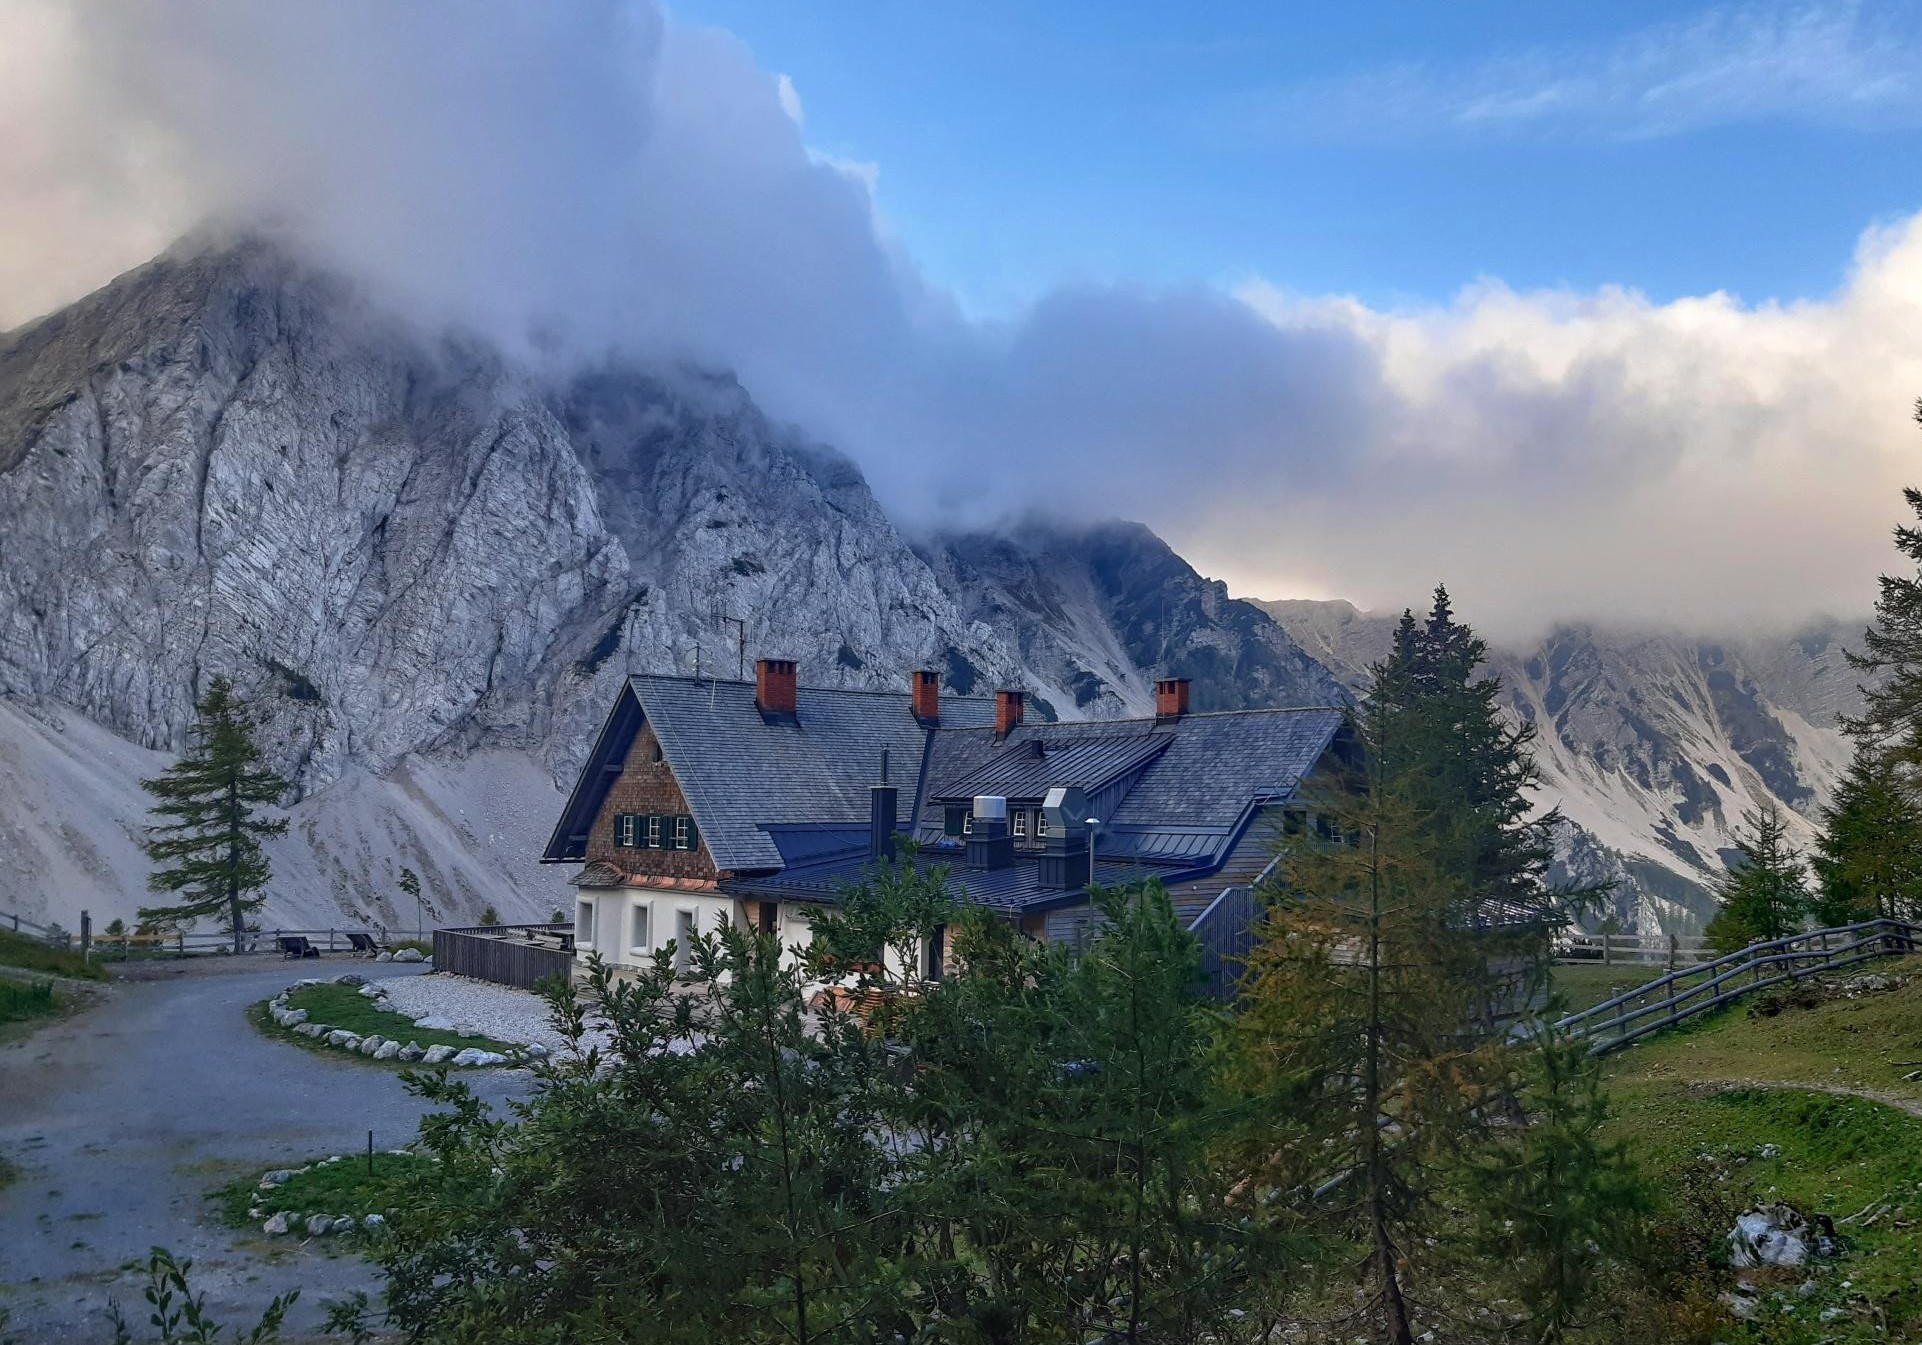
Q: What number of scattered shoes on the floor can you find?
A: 0